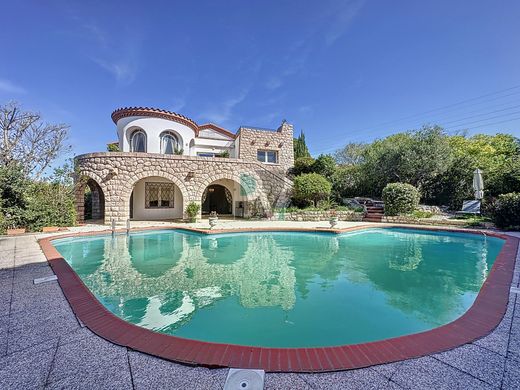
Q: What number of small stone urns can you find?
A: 2